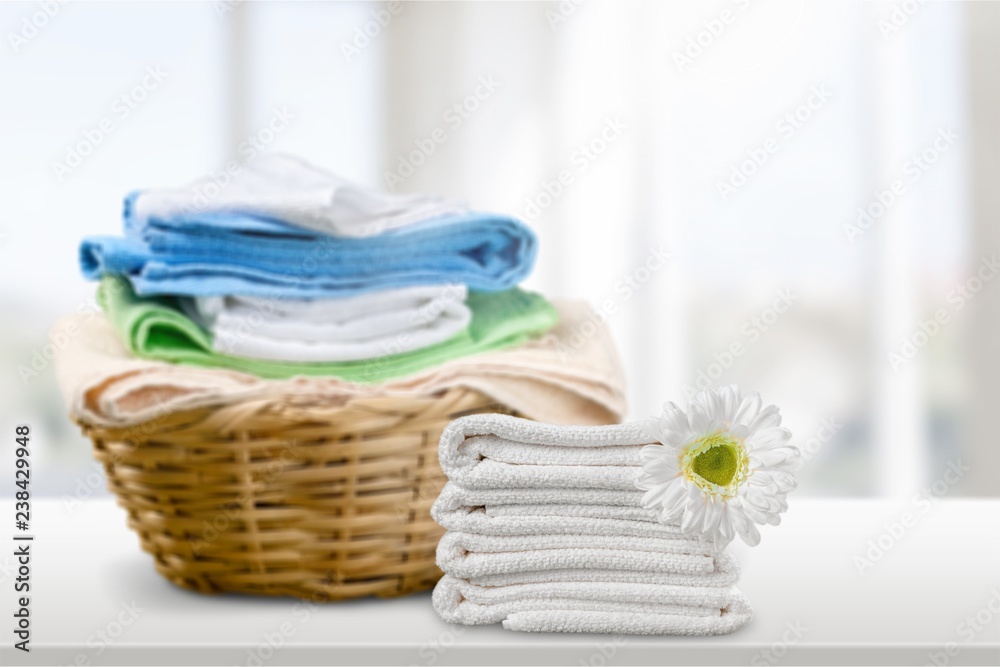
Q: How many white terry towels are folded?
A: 4